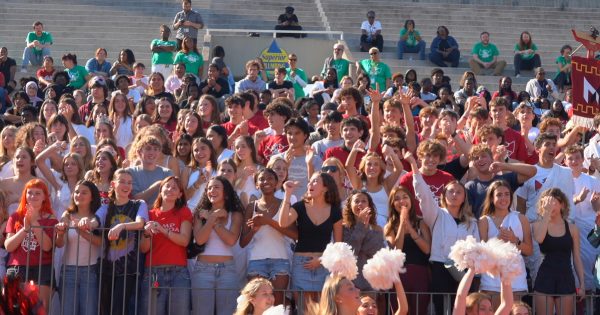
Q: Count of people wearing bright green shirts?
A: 11